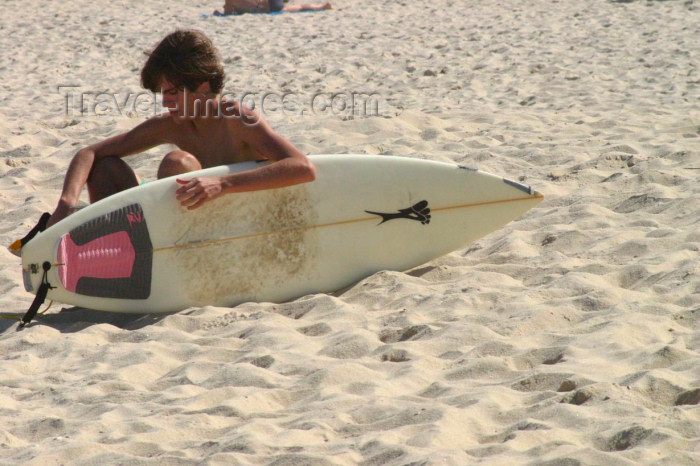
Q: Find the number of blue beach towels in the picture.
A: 1